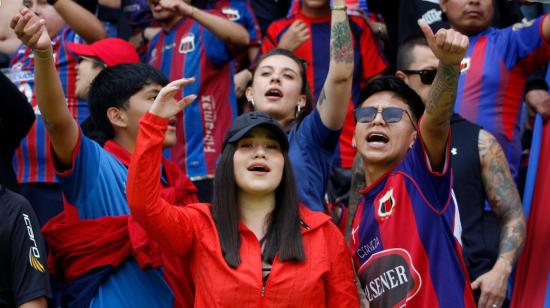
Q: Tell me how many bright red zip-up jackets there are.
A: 1